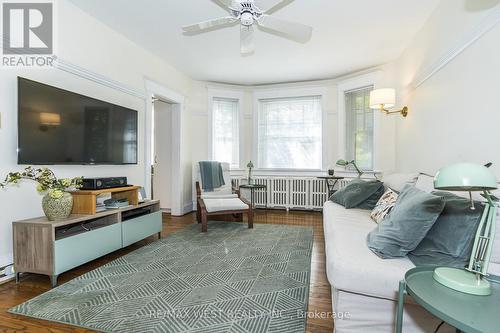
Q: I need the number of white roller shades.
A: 3